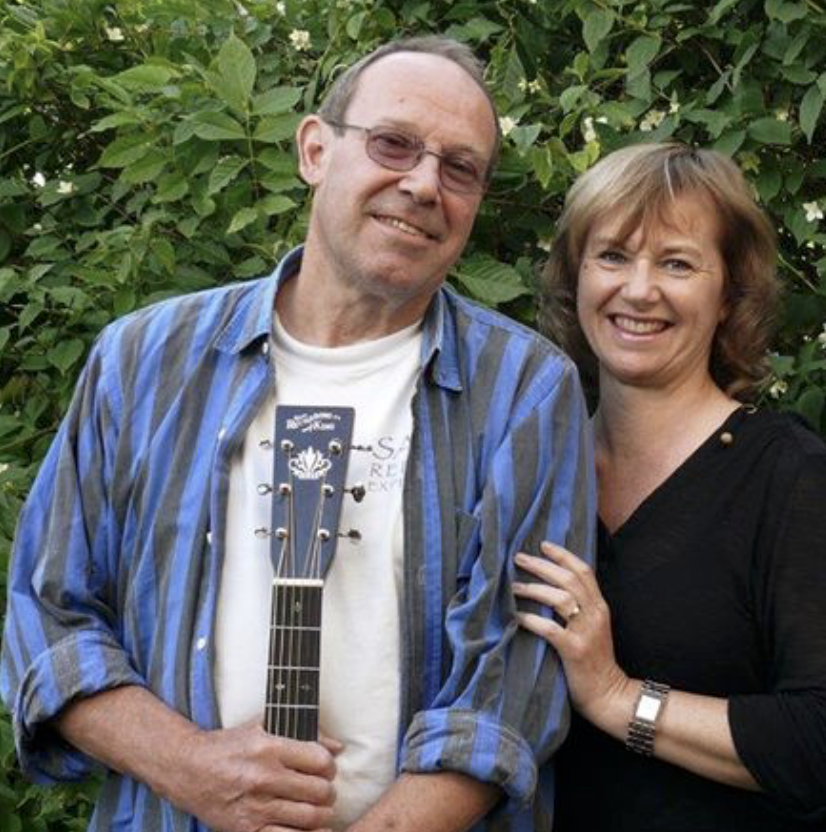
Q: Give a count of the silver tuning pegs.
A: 6